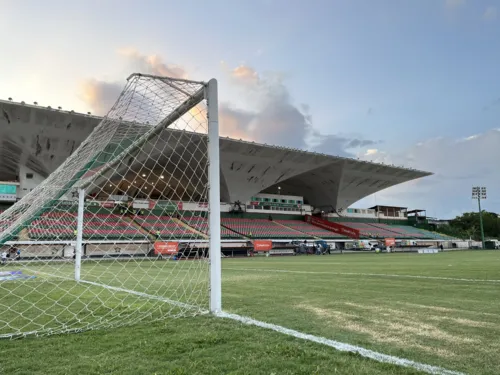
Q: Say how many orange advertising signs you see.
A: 3